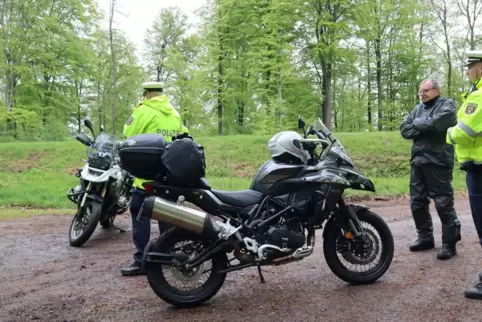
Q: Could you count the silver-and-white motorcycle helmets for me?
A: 1